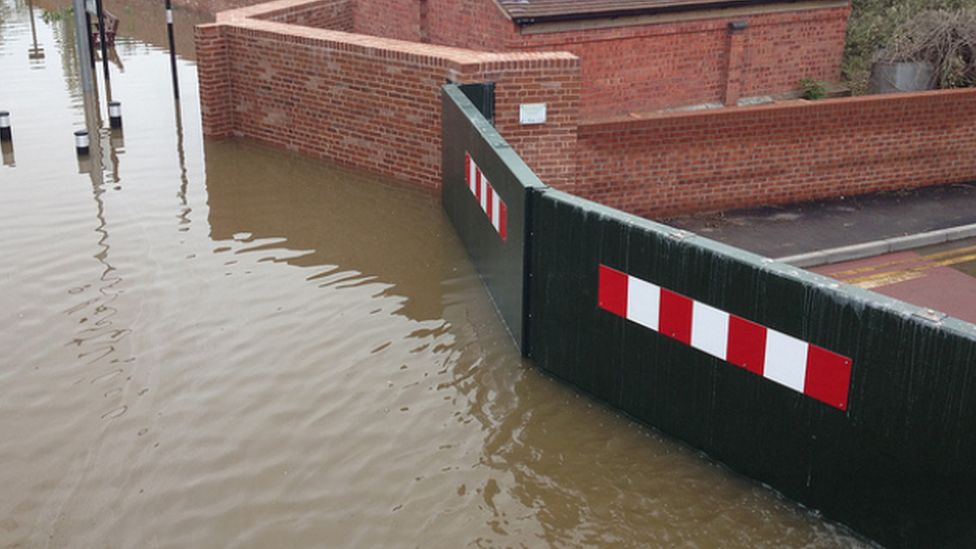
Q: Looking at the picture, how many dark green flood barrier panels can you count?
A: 2